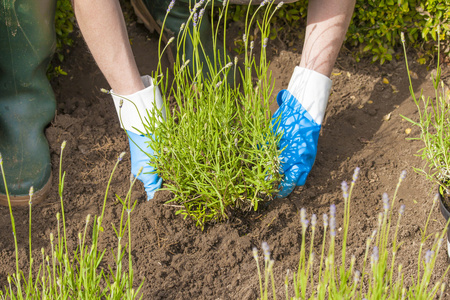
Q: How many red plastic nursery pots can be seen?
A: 0